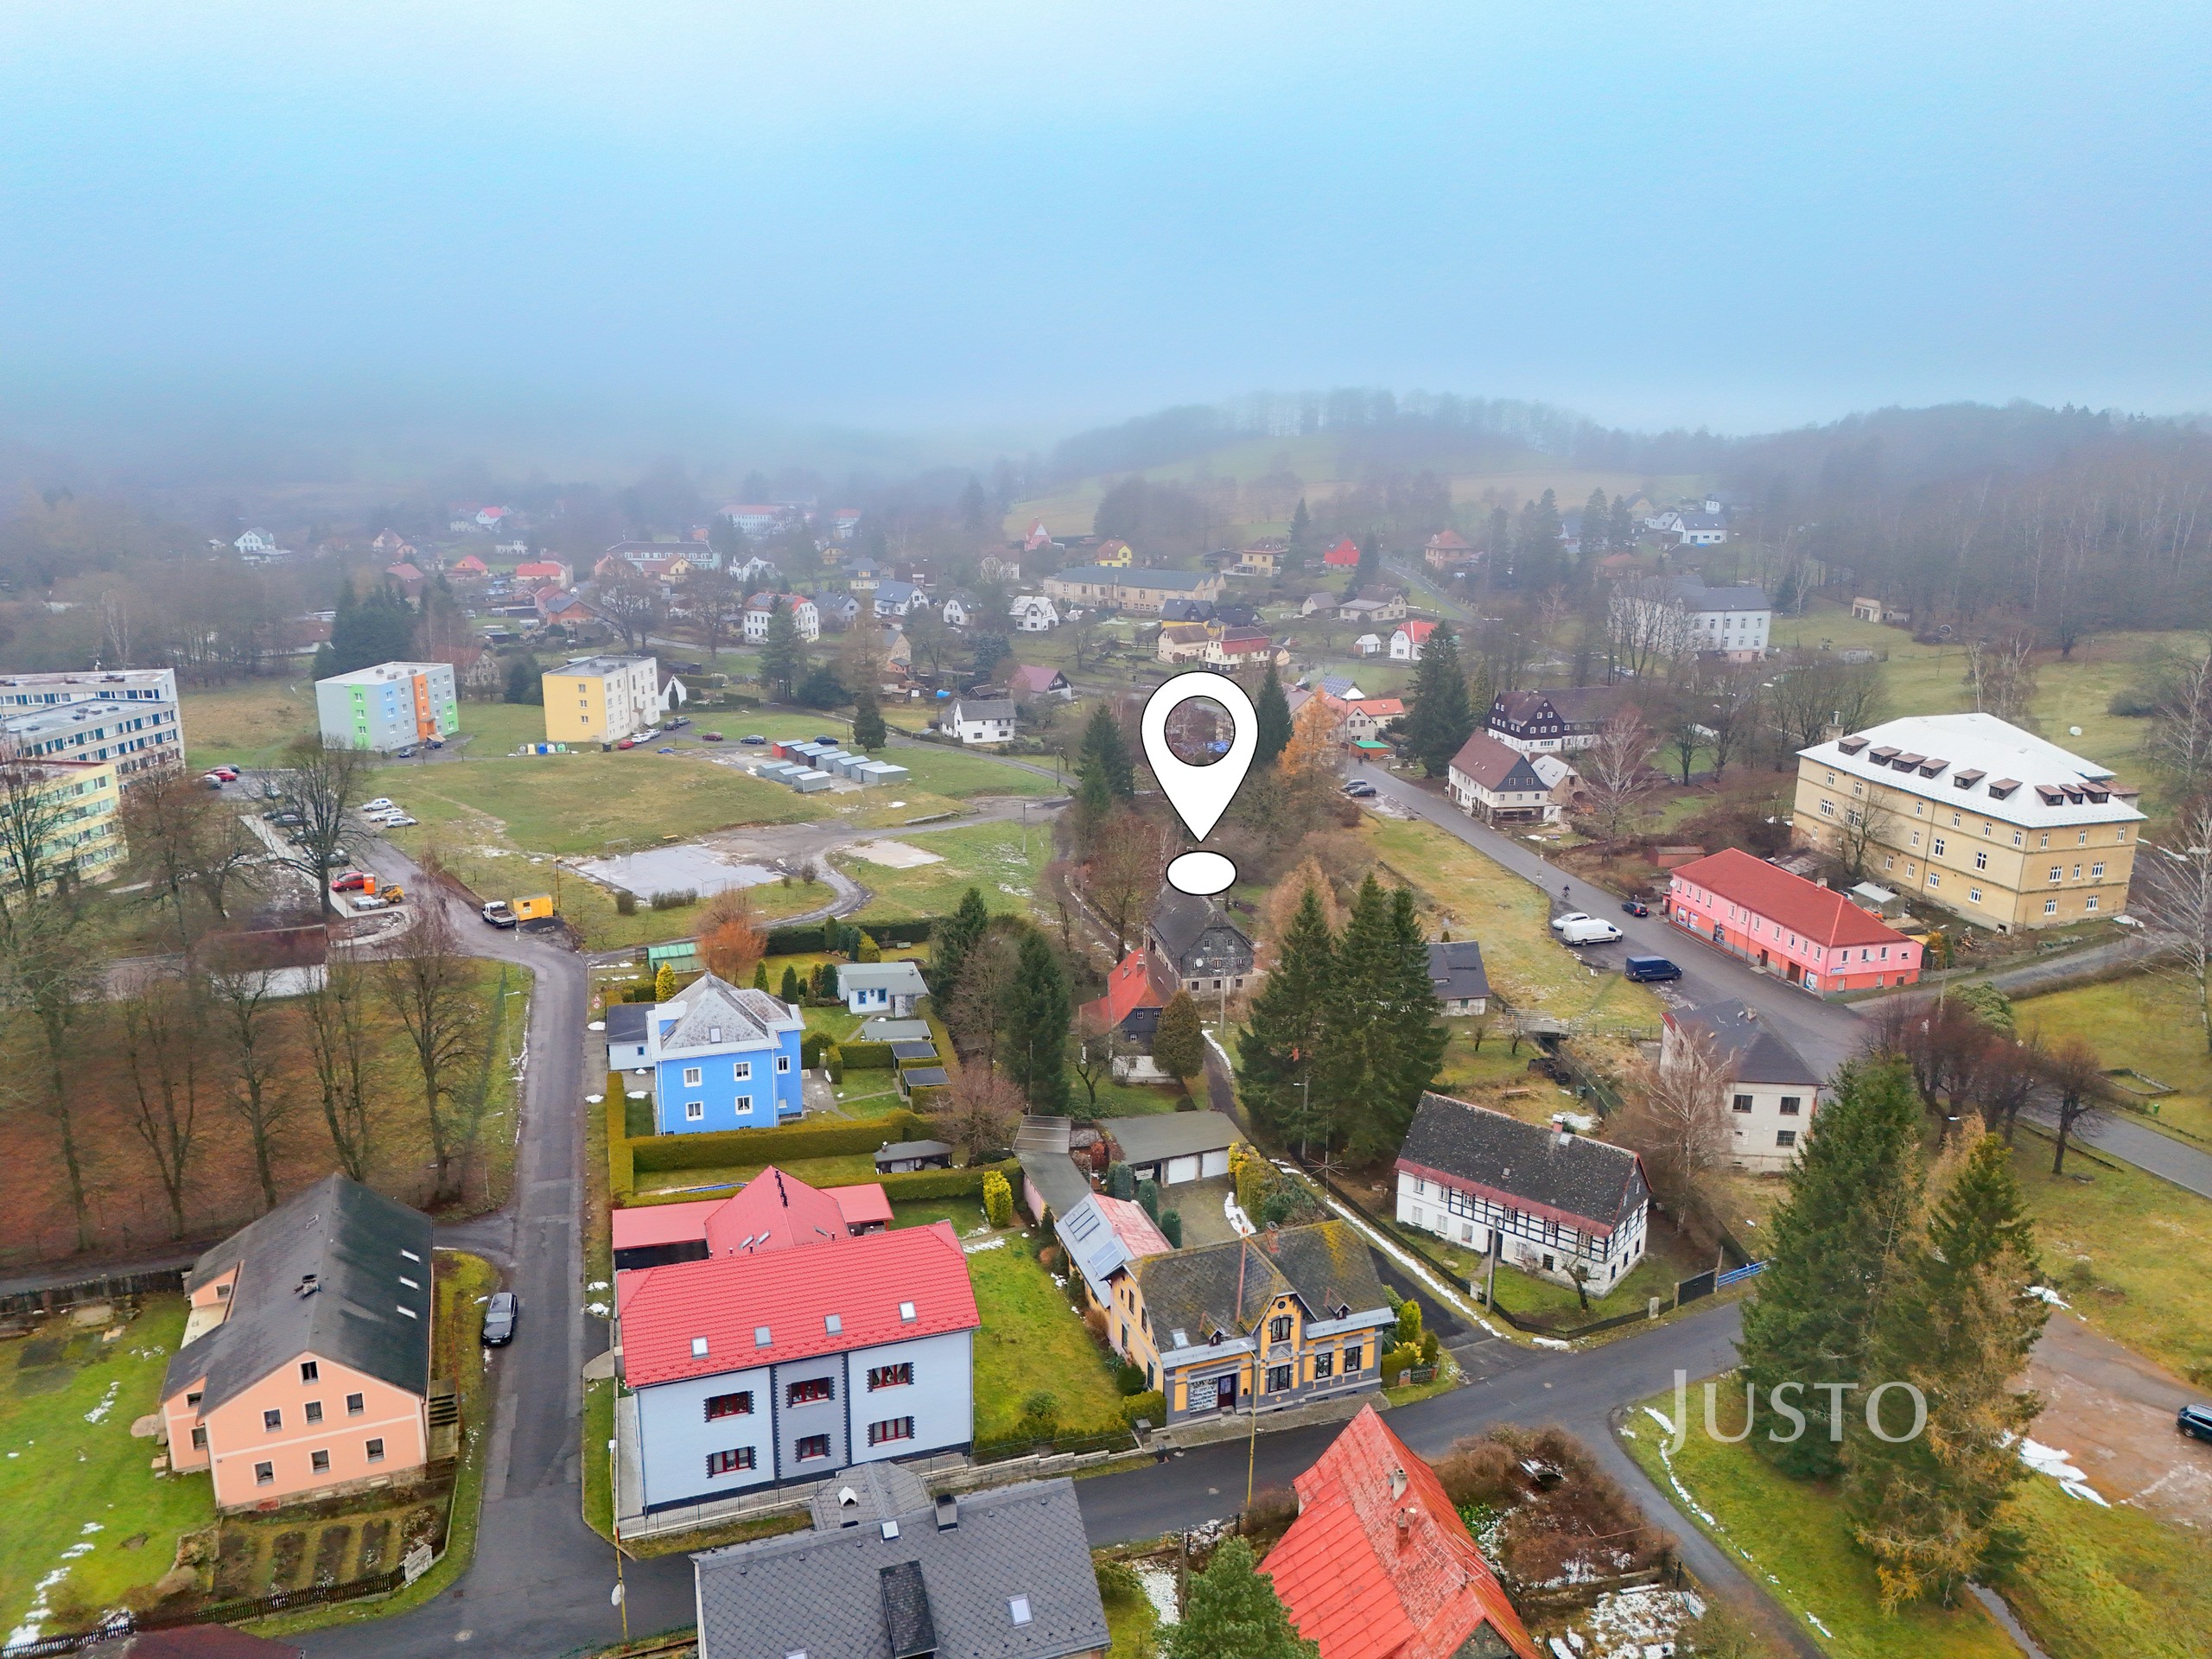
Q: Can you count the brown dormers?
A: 9